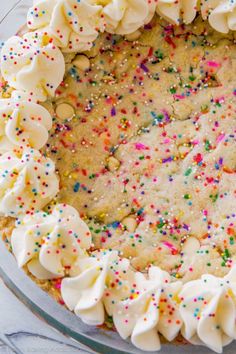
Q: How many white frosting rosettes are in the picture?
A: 11